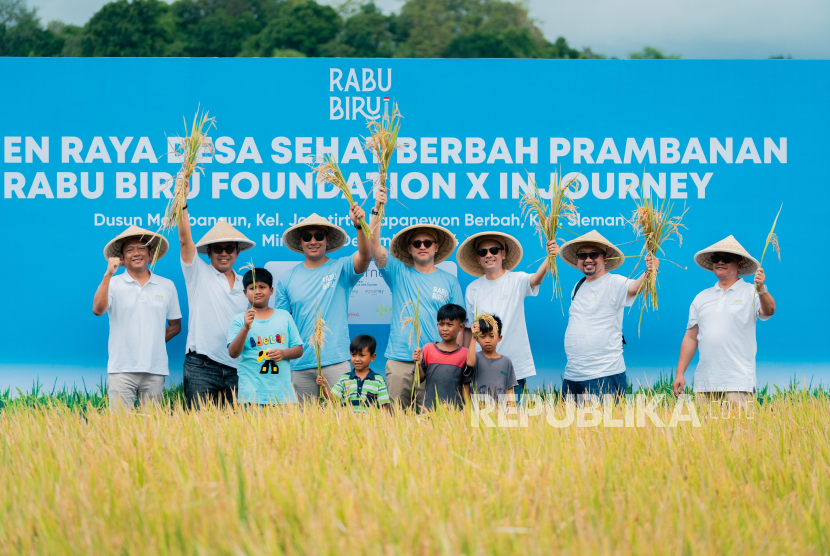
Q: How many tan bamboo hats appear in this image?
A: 7